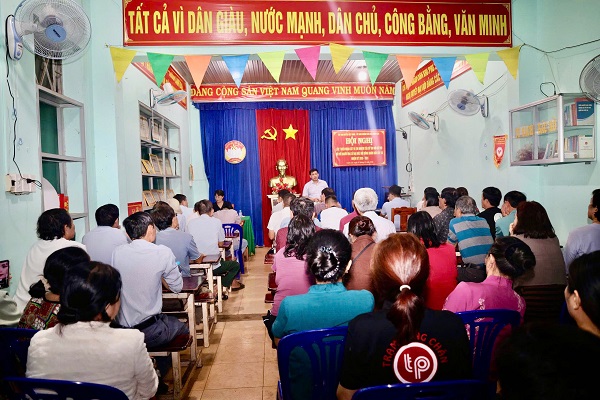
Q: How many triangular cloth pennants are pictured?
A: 12